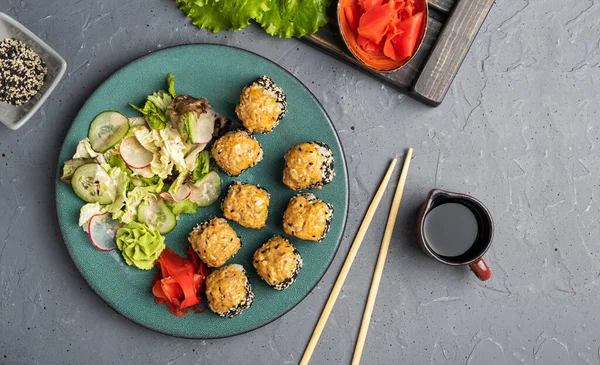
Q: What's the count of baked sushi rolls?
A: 8